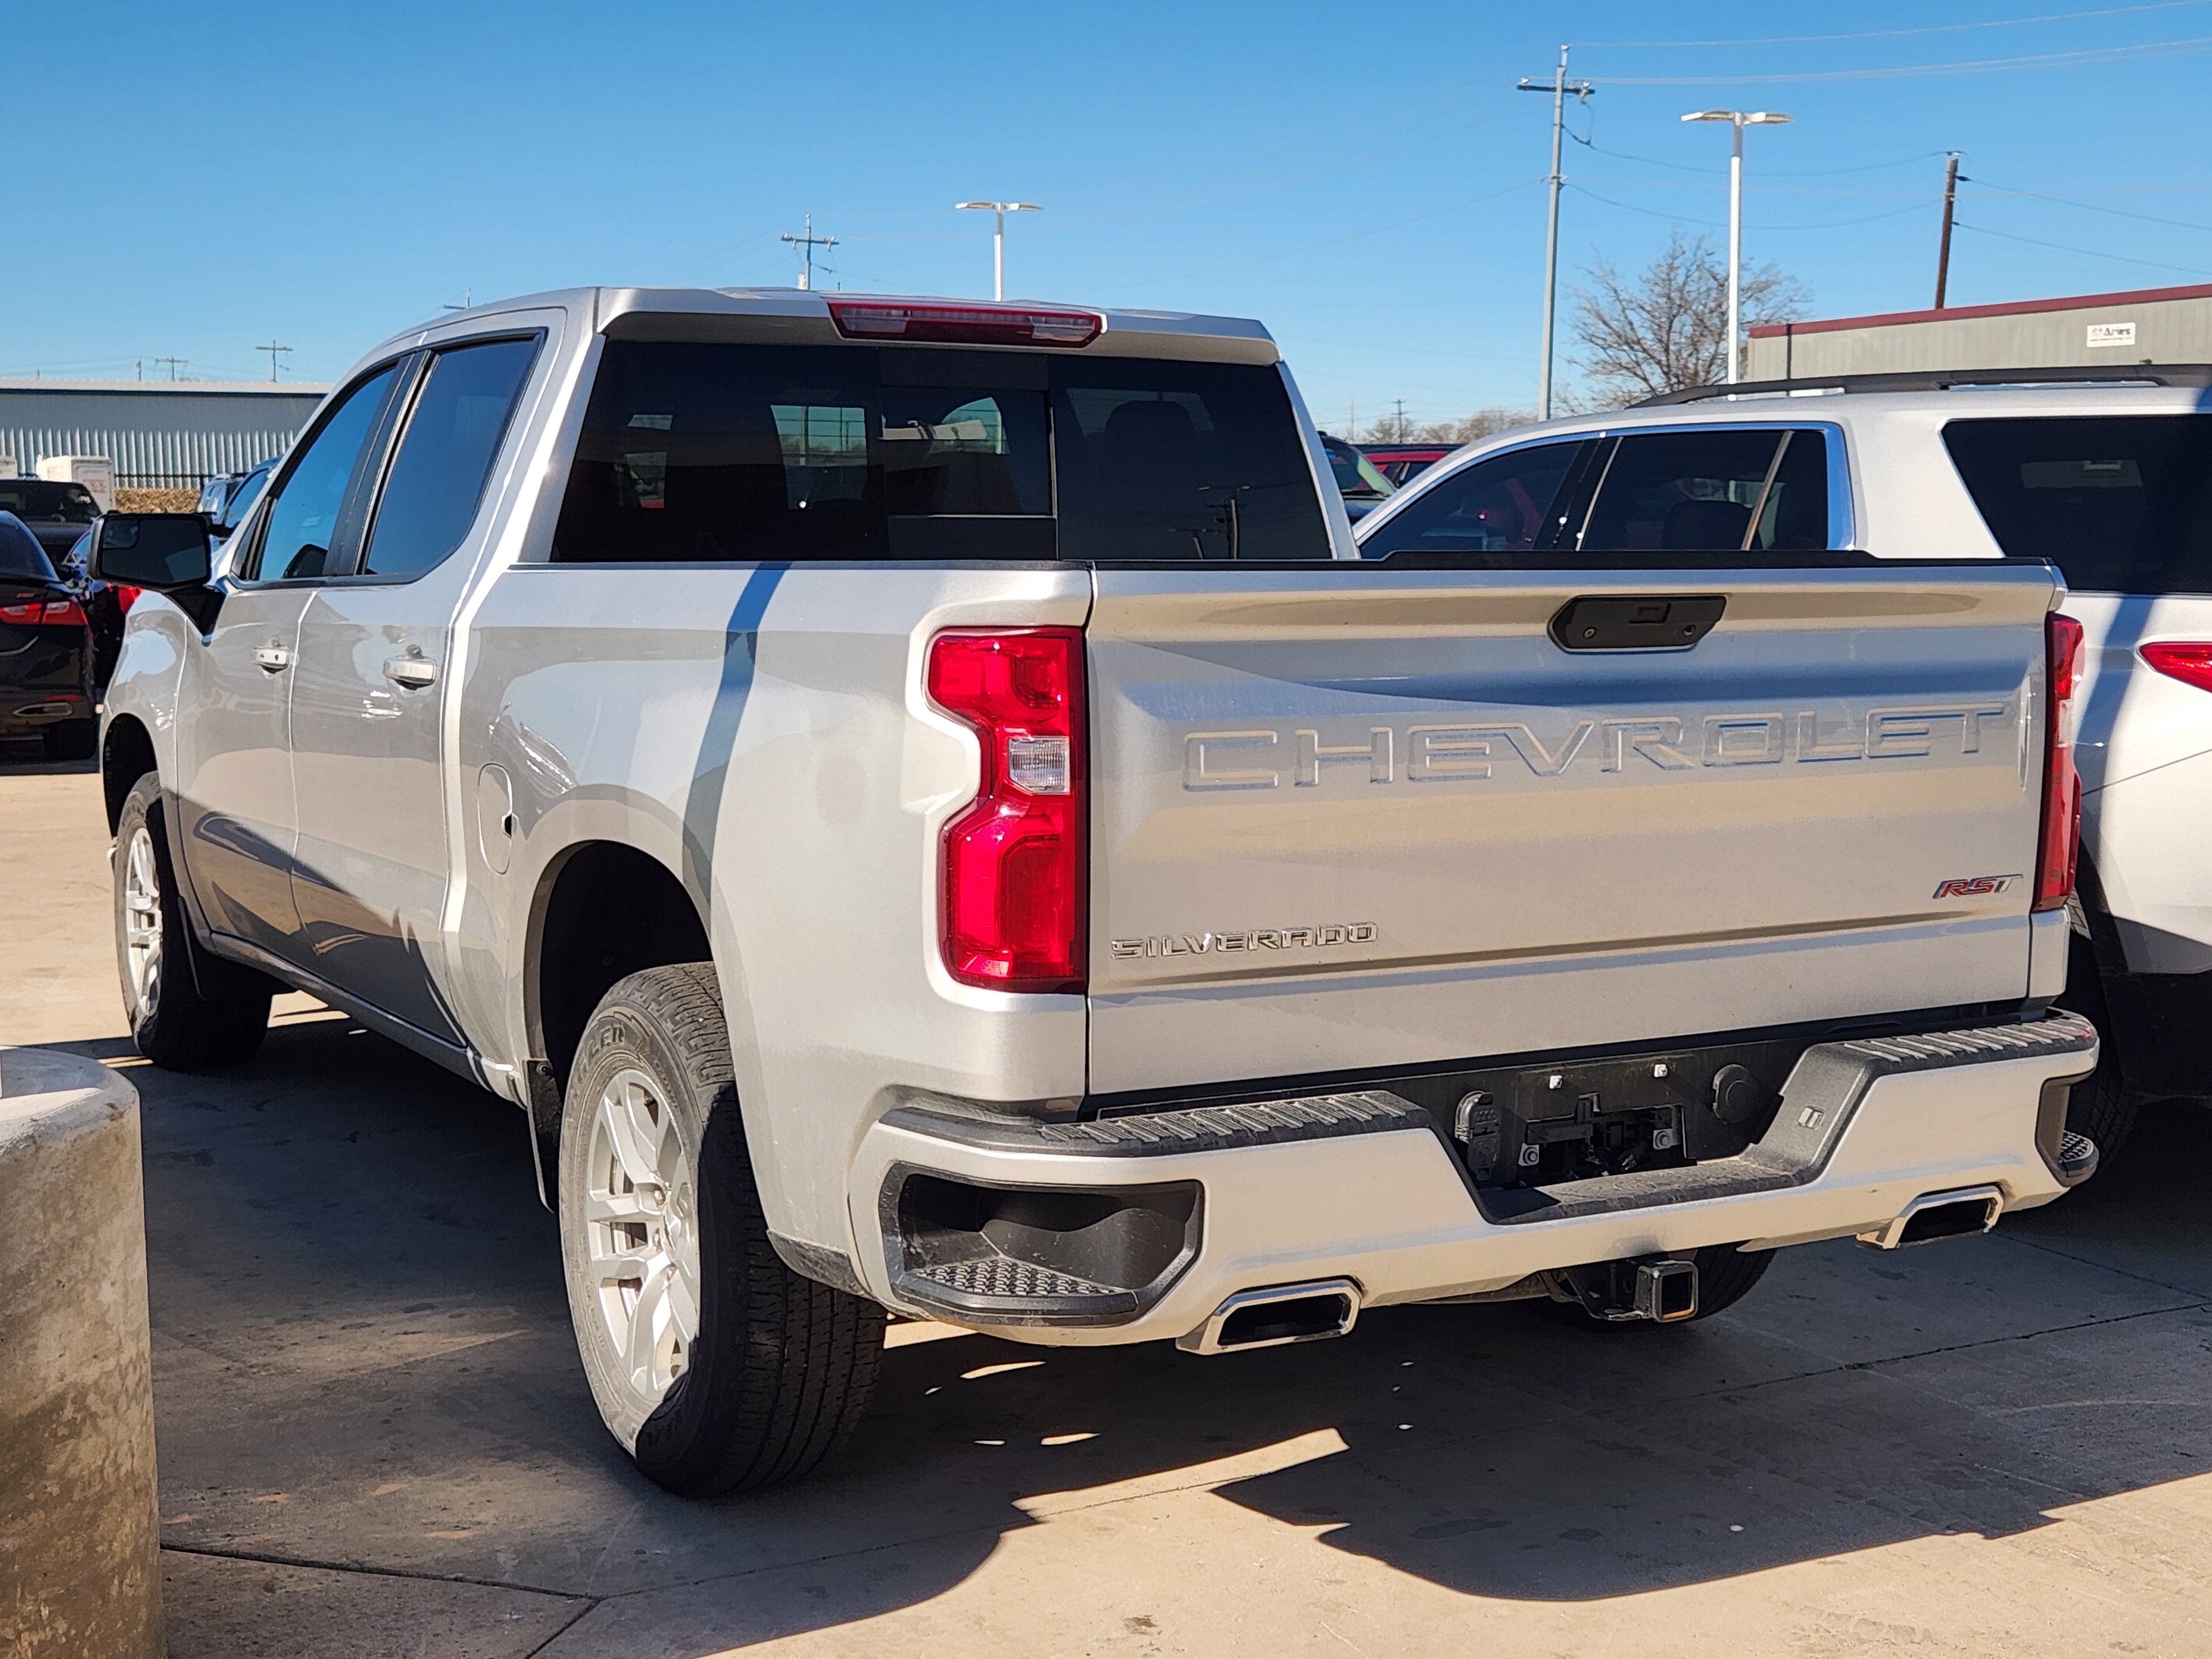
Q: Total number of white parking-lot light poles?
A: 2